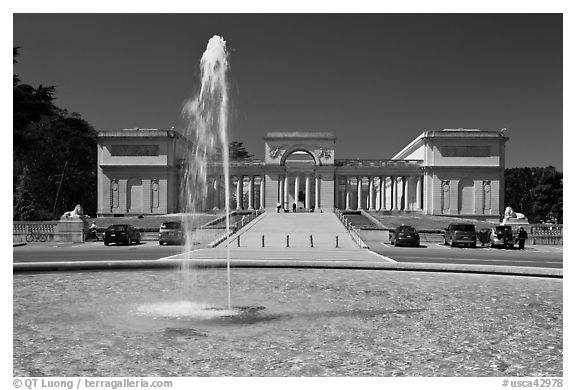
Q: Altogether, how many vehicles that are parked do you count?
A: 5